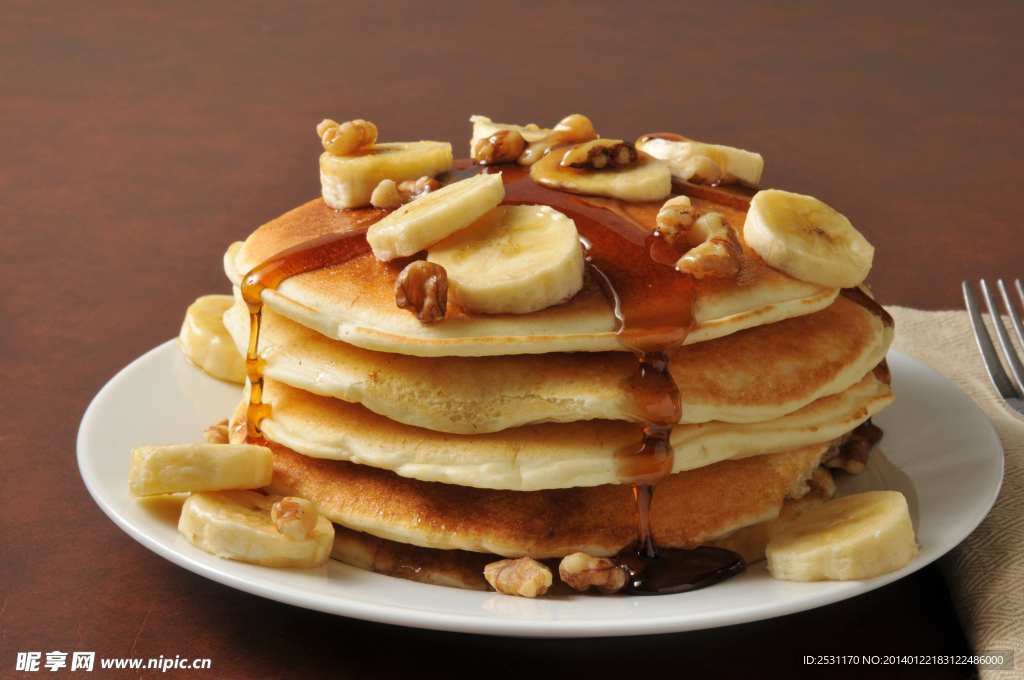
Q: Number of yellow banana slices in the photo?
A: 11